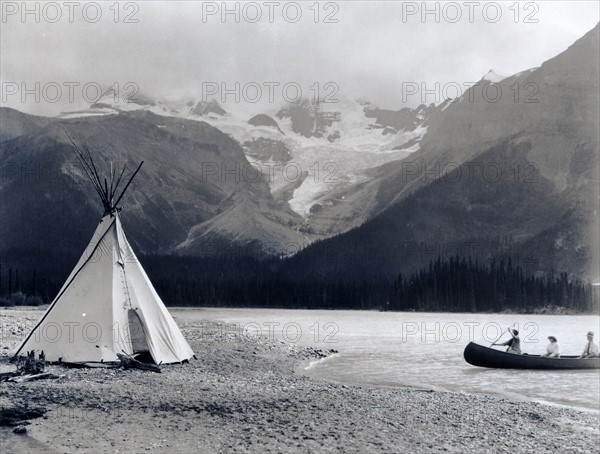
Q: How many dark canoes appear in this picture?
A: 1